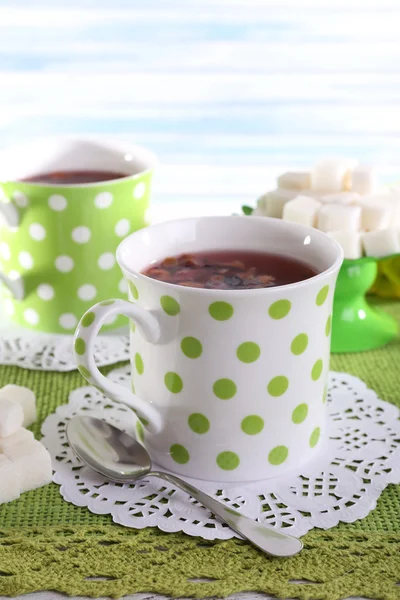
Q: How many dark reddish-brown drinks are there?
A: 2